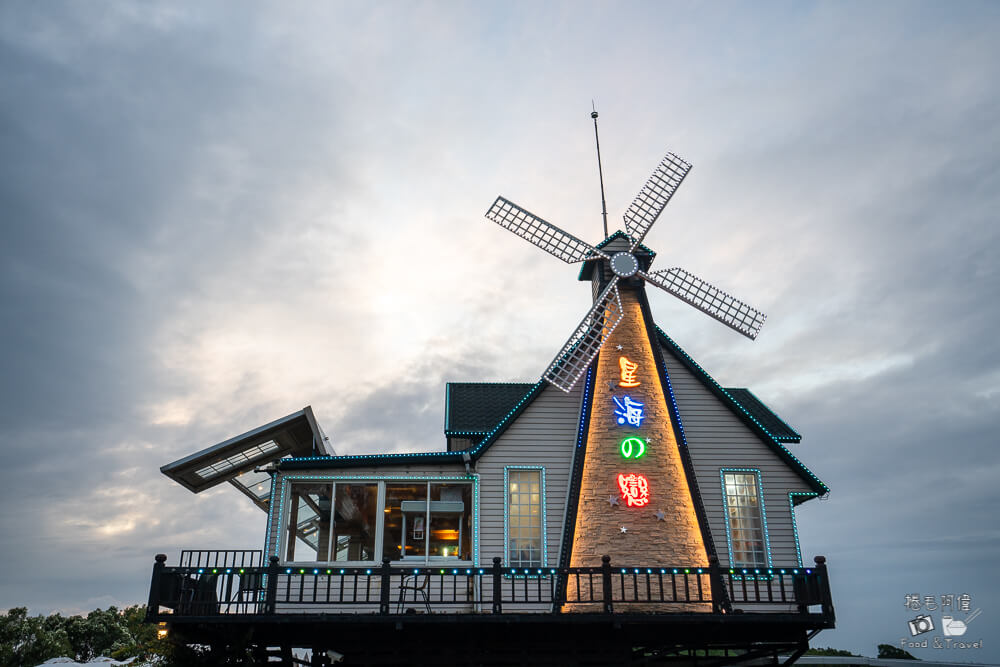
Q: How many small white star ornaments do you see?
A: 3